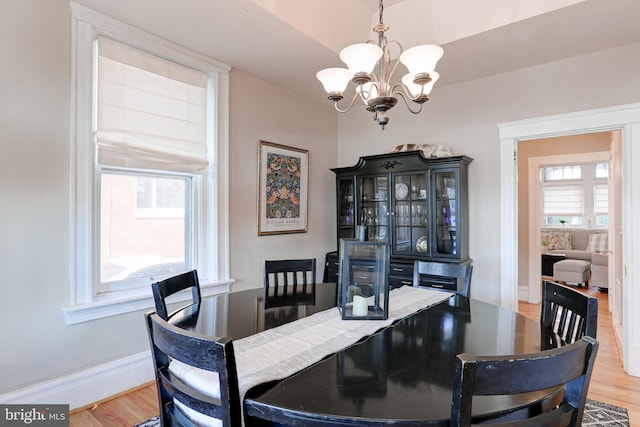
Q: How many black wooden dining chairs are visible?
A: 6